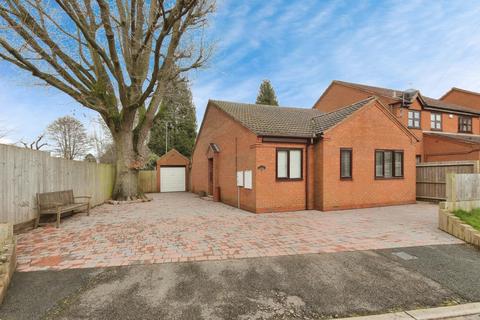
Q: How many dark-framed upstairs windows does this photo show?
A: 3